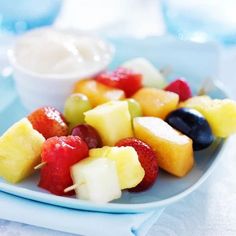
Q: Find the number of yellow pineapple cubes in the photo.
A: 4